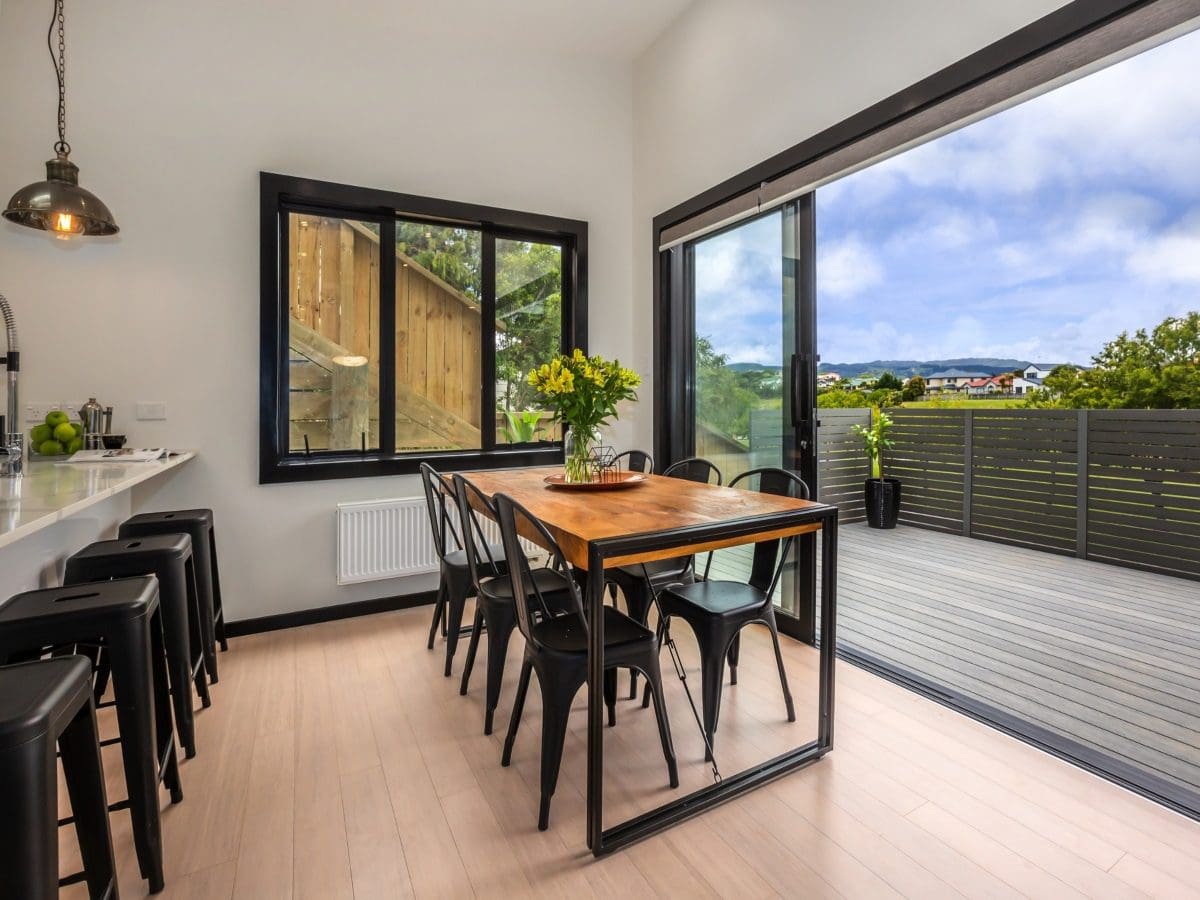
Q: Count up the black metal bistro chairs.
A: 6